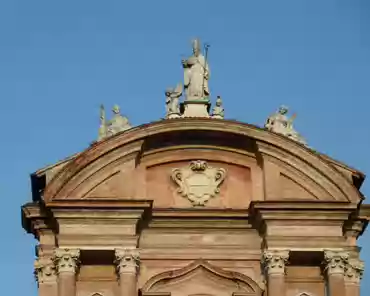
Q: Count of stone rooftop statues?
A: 5